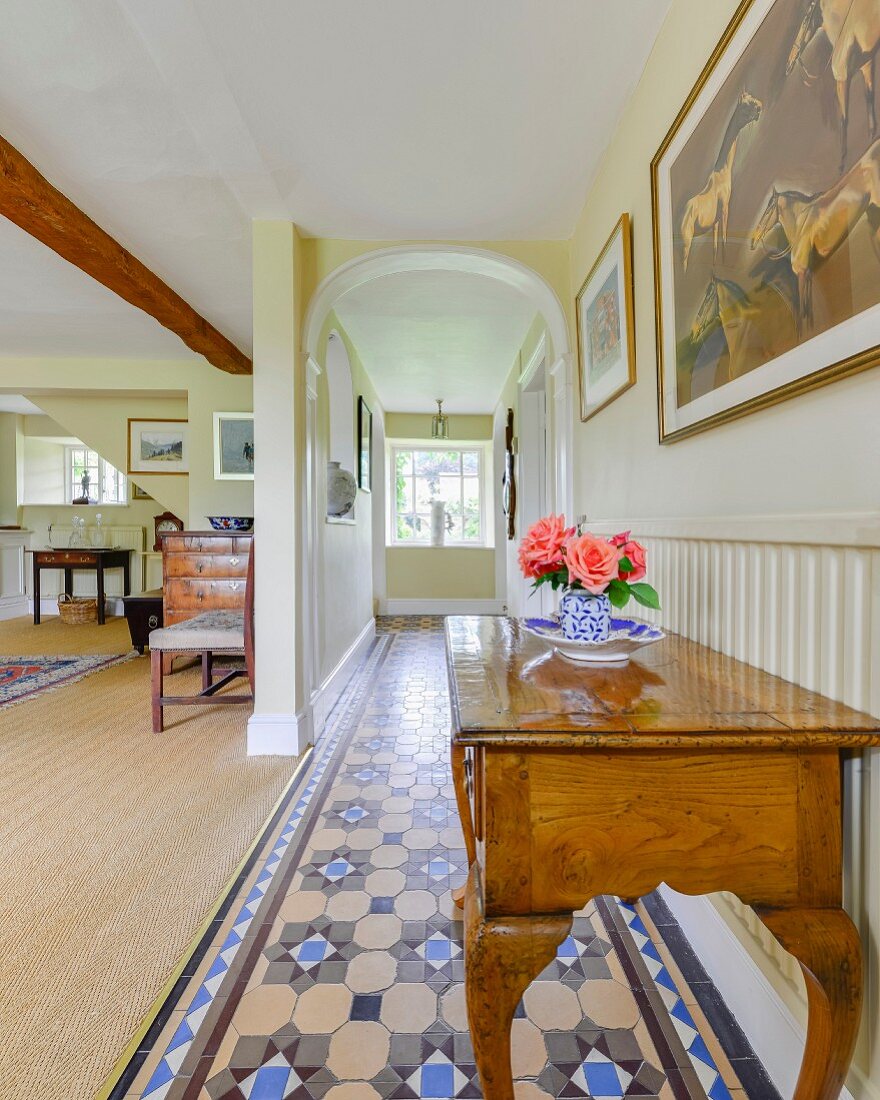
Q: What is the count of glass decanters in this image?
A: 3